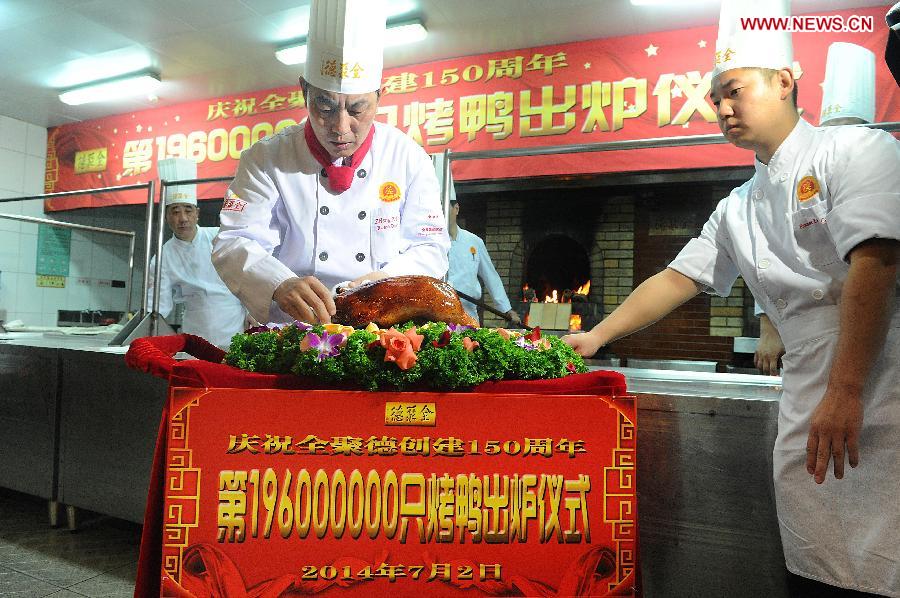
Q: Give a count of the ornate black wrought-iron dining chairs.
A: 0